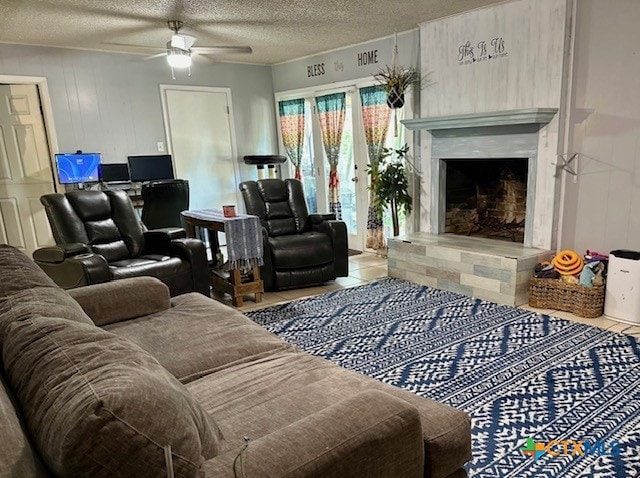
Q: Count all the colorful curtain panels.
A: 3